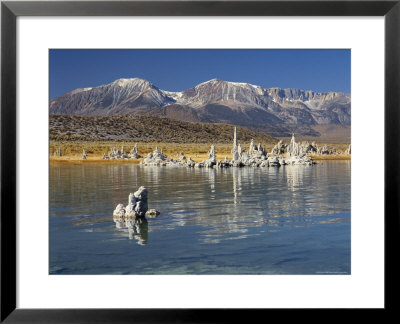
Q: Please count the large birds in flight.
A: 0